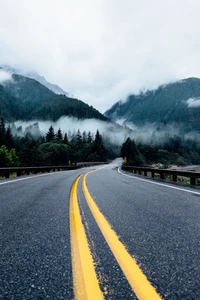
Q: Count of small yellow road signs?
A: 2